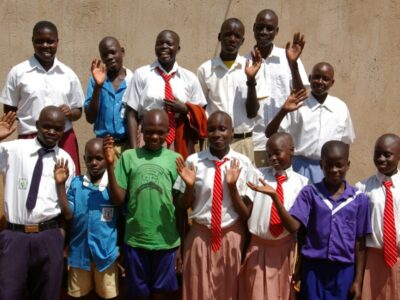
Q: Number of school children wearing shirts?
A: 13